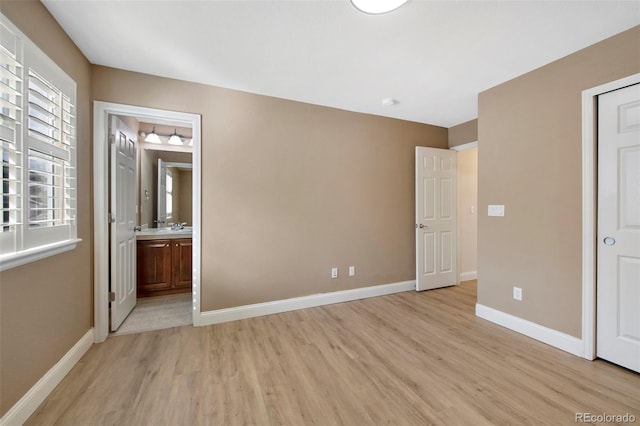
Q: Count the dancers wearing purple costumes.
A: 0